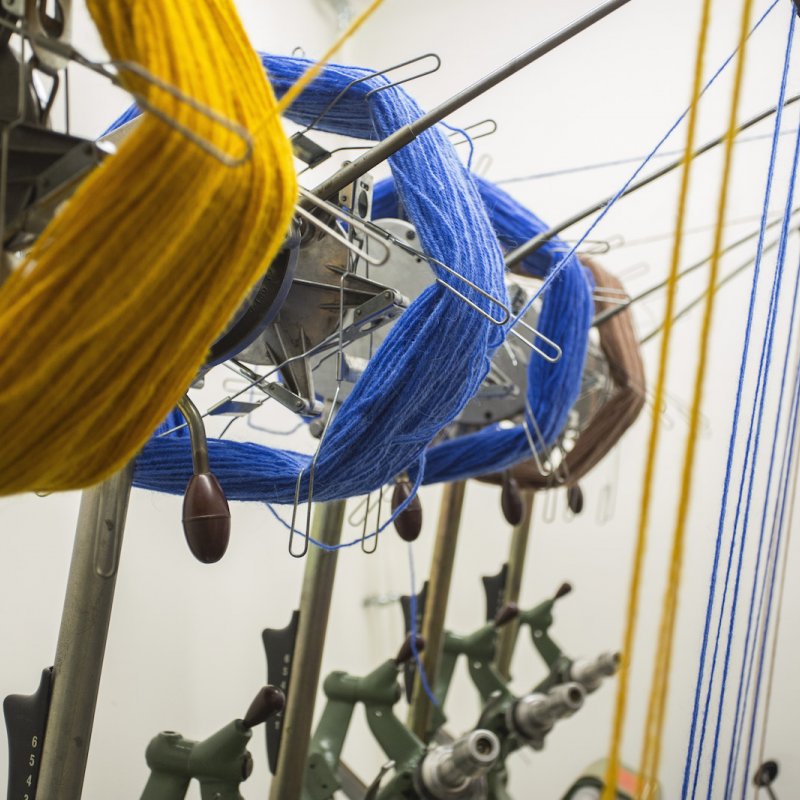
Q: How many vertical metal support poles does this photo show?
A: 4